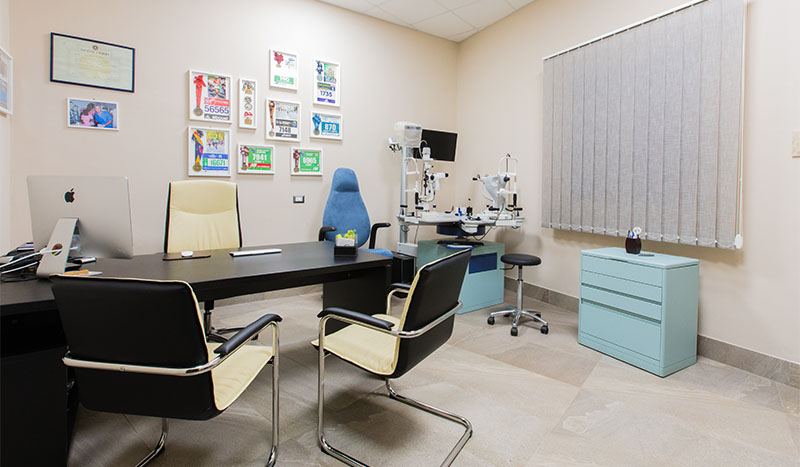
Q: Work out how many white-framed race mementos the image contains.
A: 9